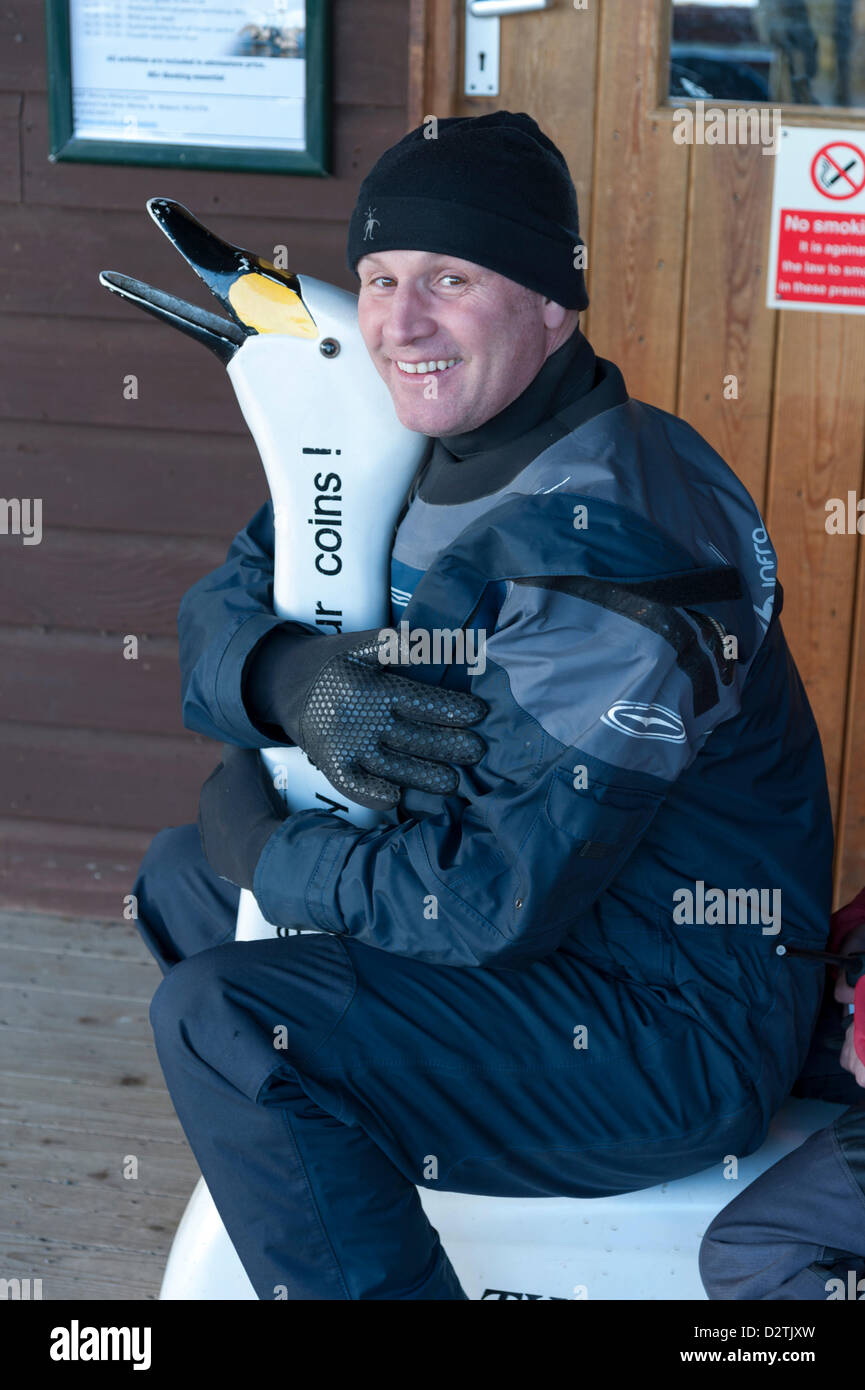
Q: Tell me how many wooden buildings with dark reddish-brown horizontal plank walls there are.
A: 1